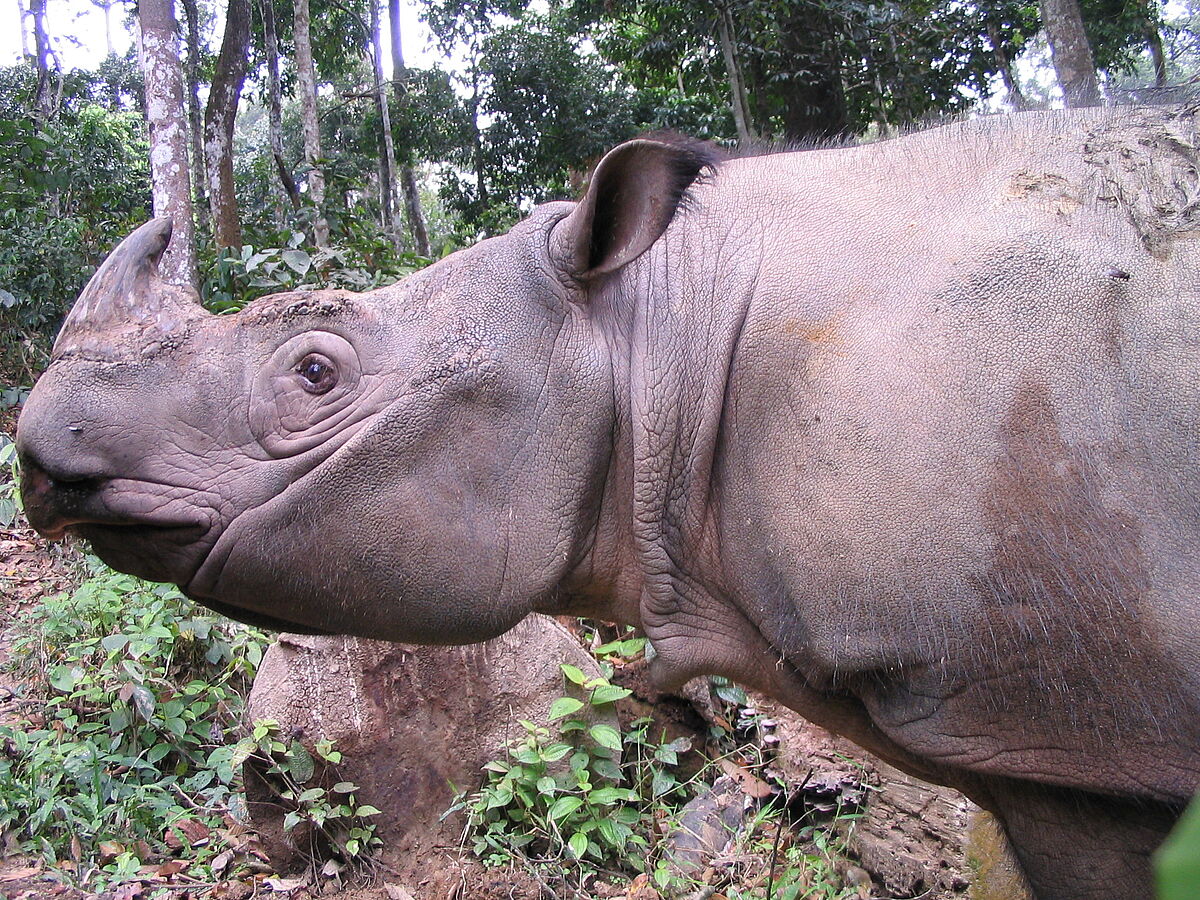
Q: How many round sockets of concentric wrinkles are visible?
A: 1